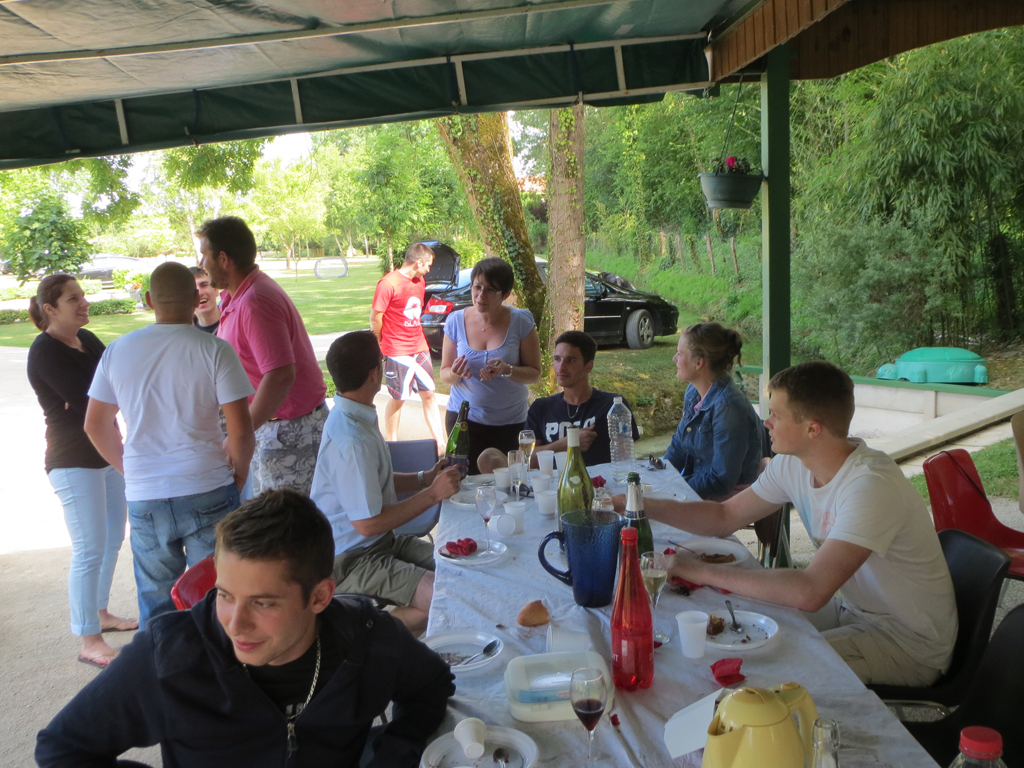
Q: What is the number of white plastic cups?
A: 11